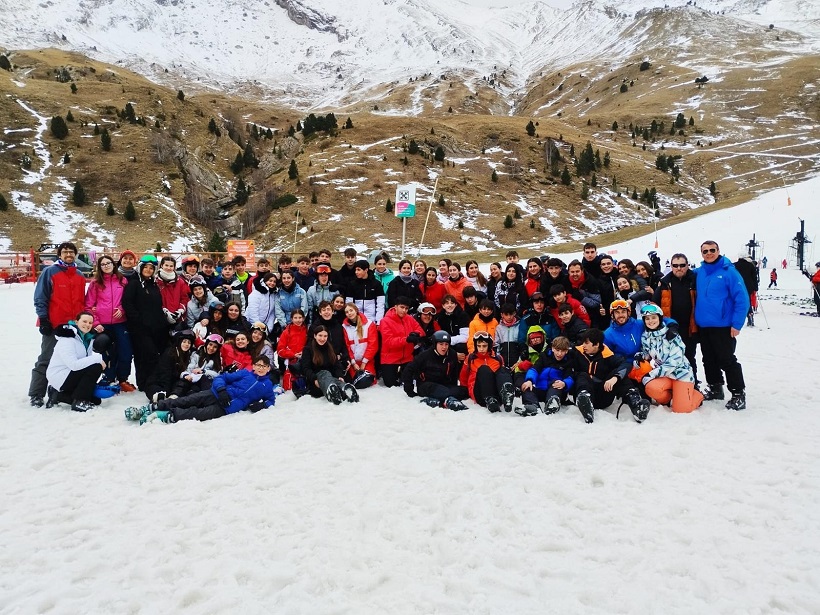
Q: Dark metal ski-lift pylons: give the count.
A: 2